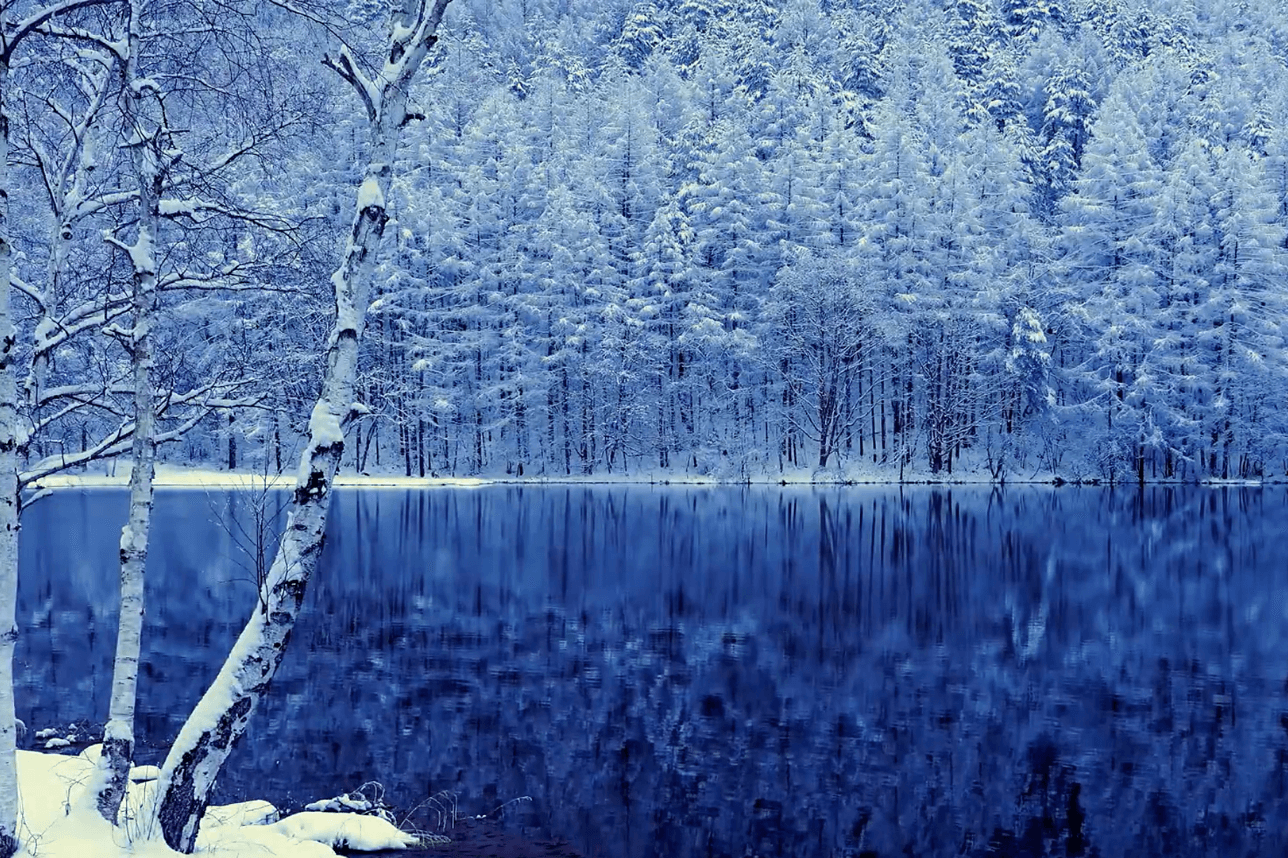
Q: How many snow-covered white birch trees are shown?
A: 3